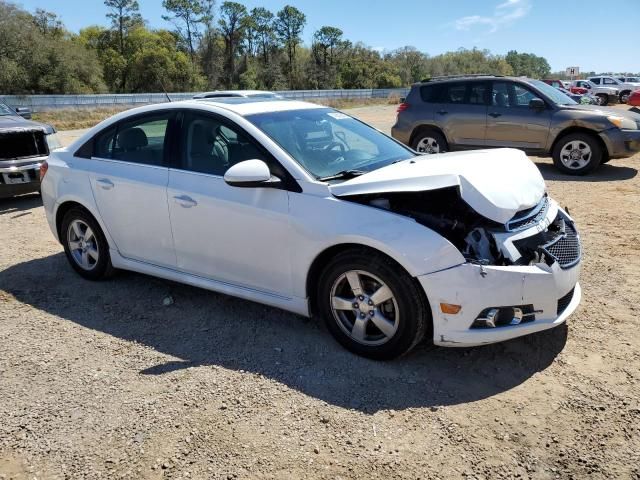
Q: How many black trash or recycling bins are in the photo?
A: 0